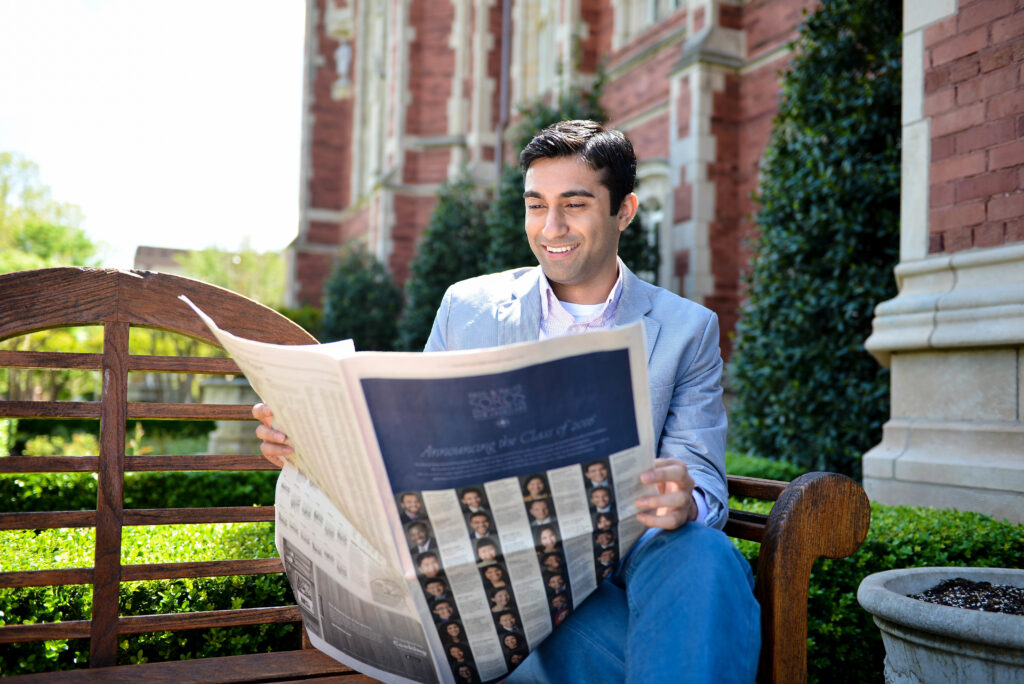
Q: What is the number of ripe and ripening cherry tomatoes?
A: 0